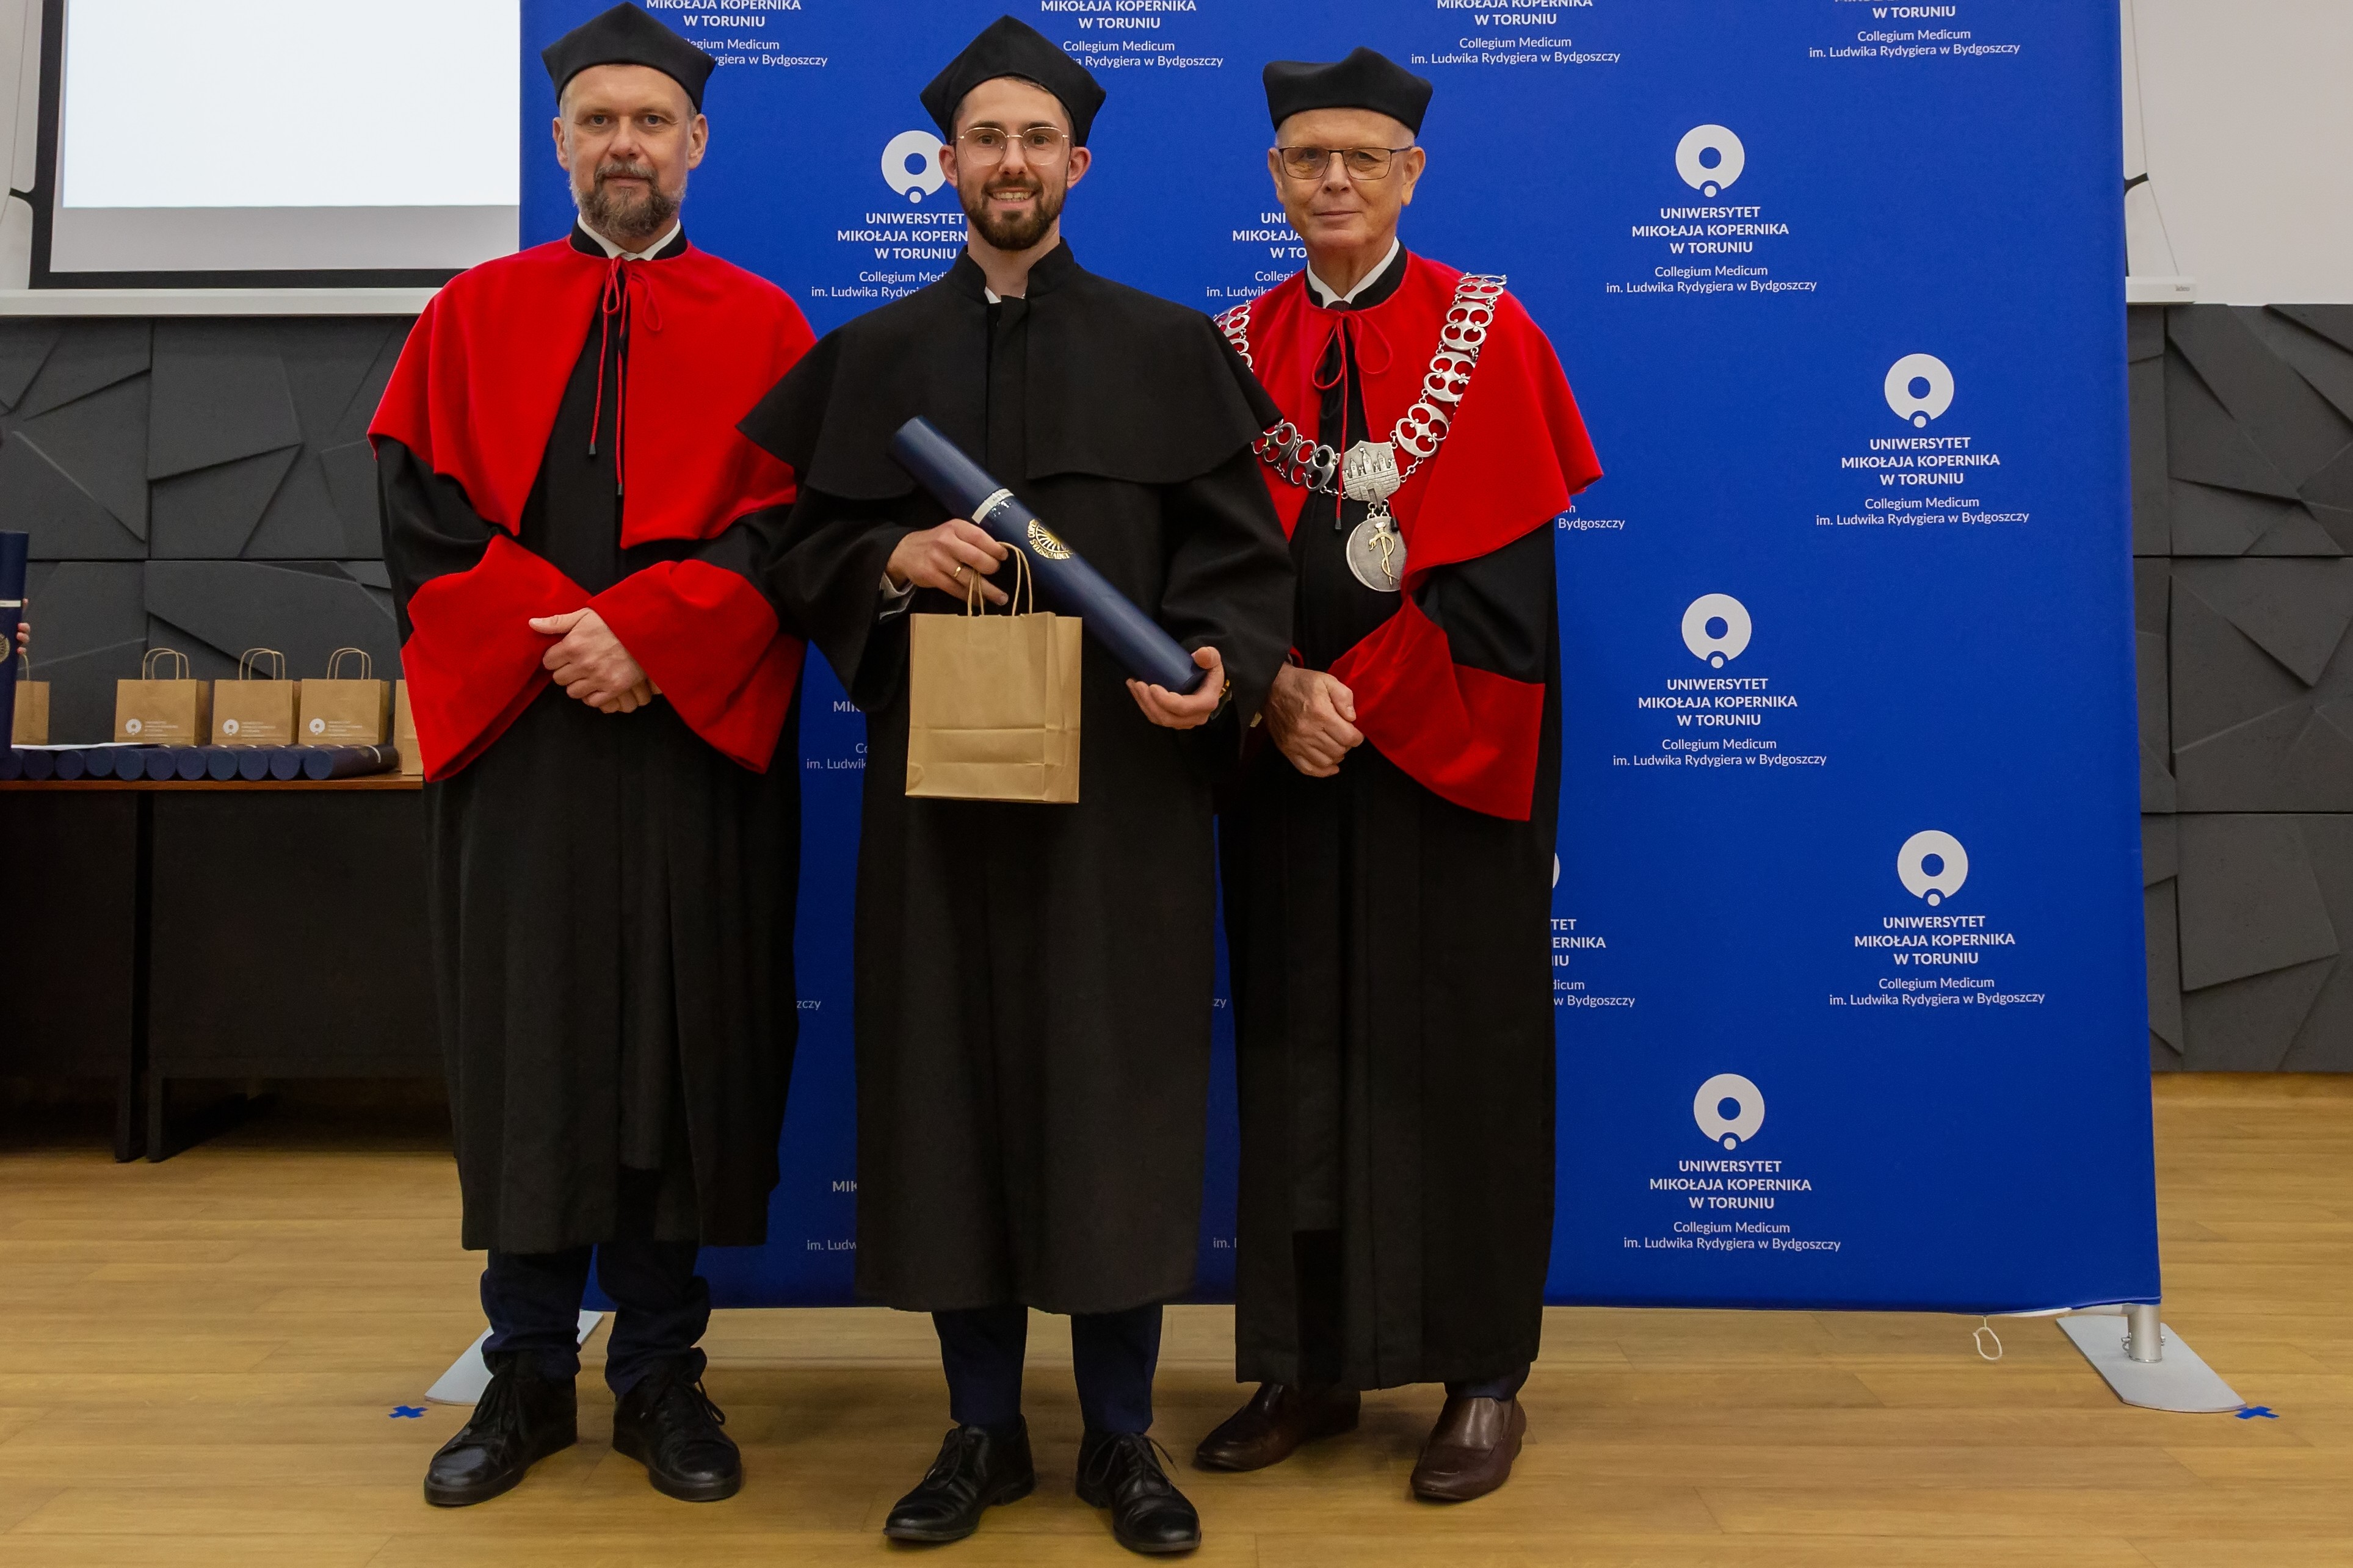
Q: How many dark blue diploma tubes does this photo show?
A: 13